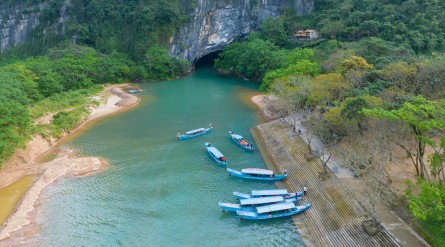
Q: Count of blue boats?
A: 7